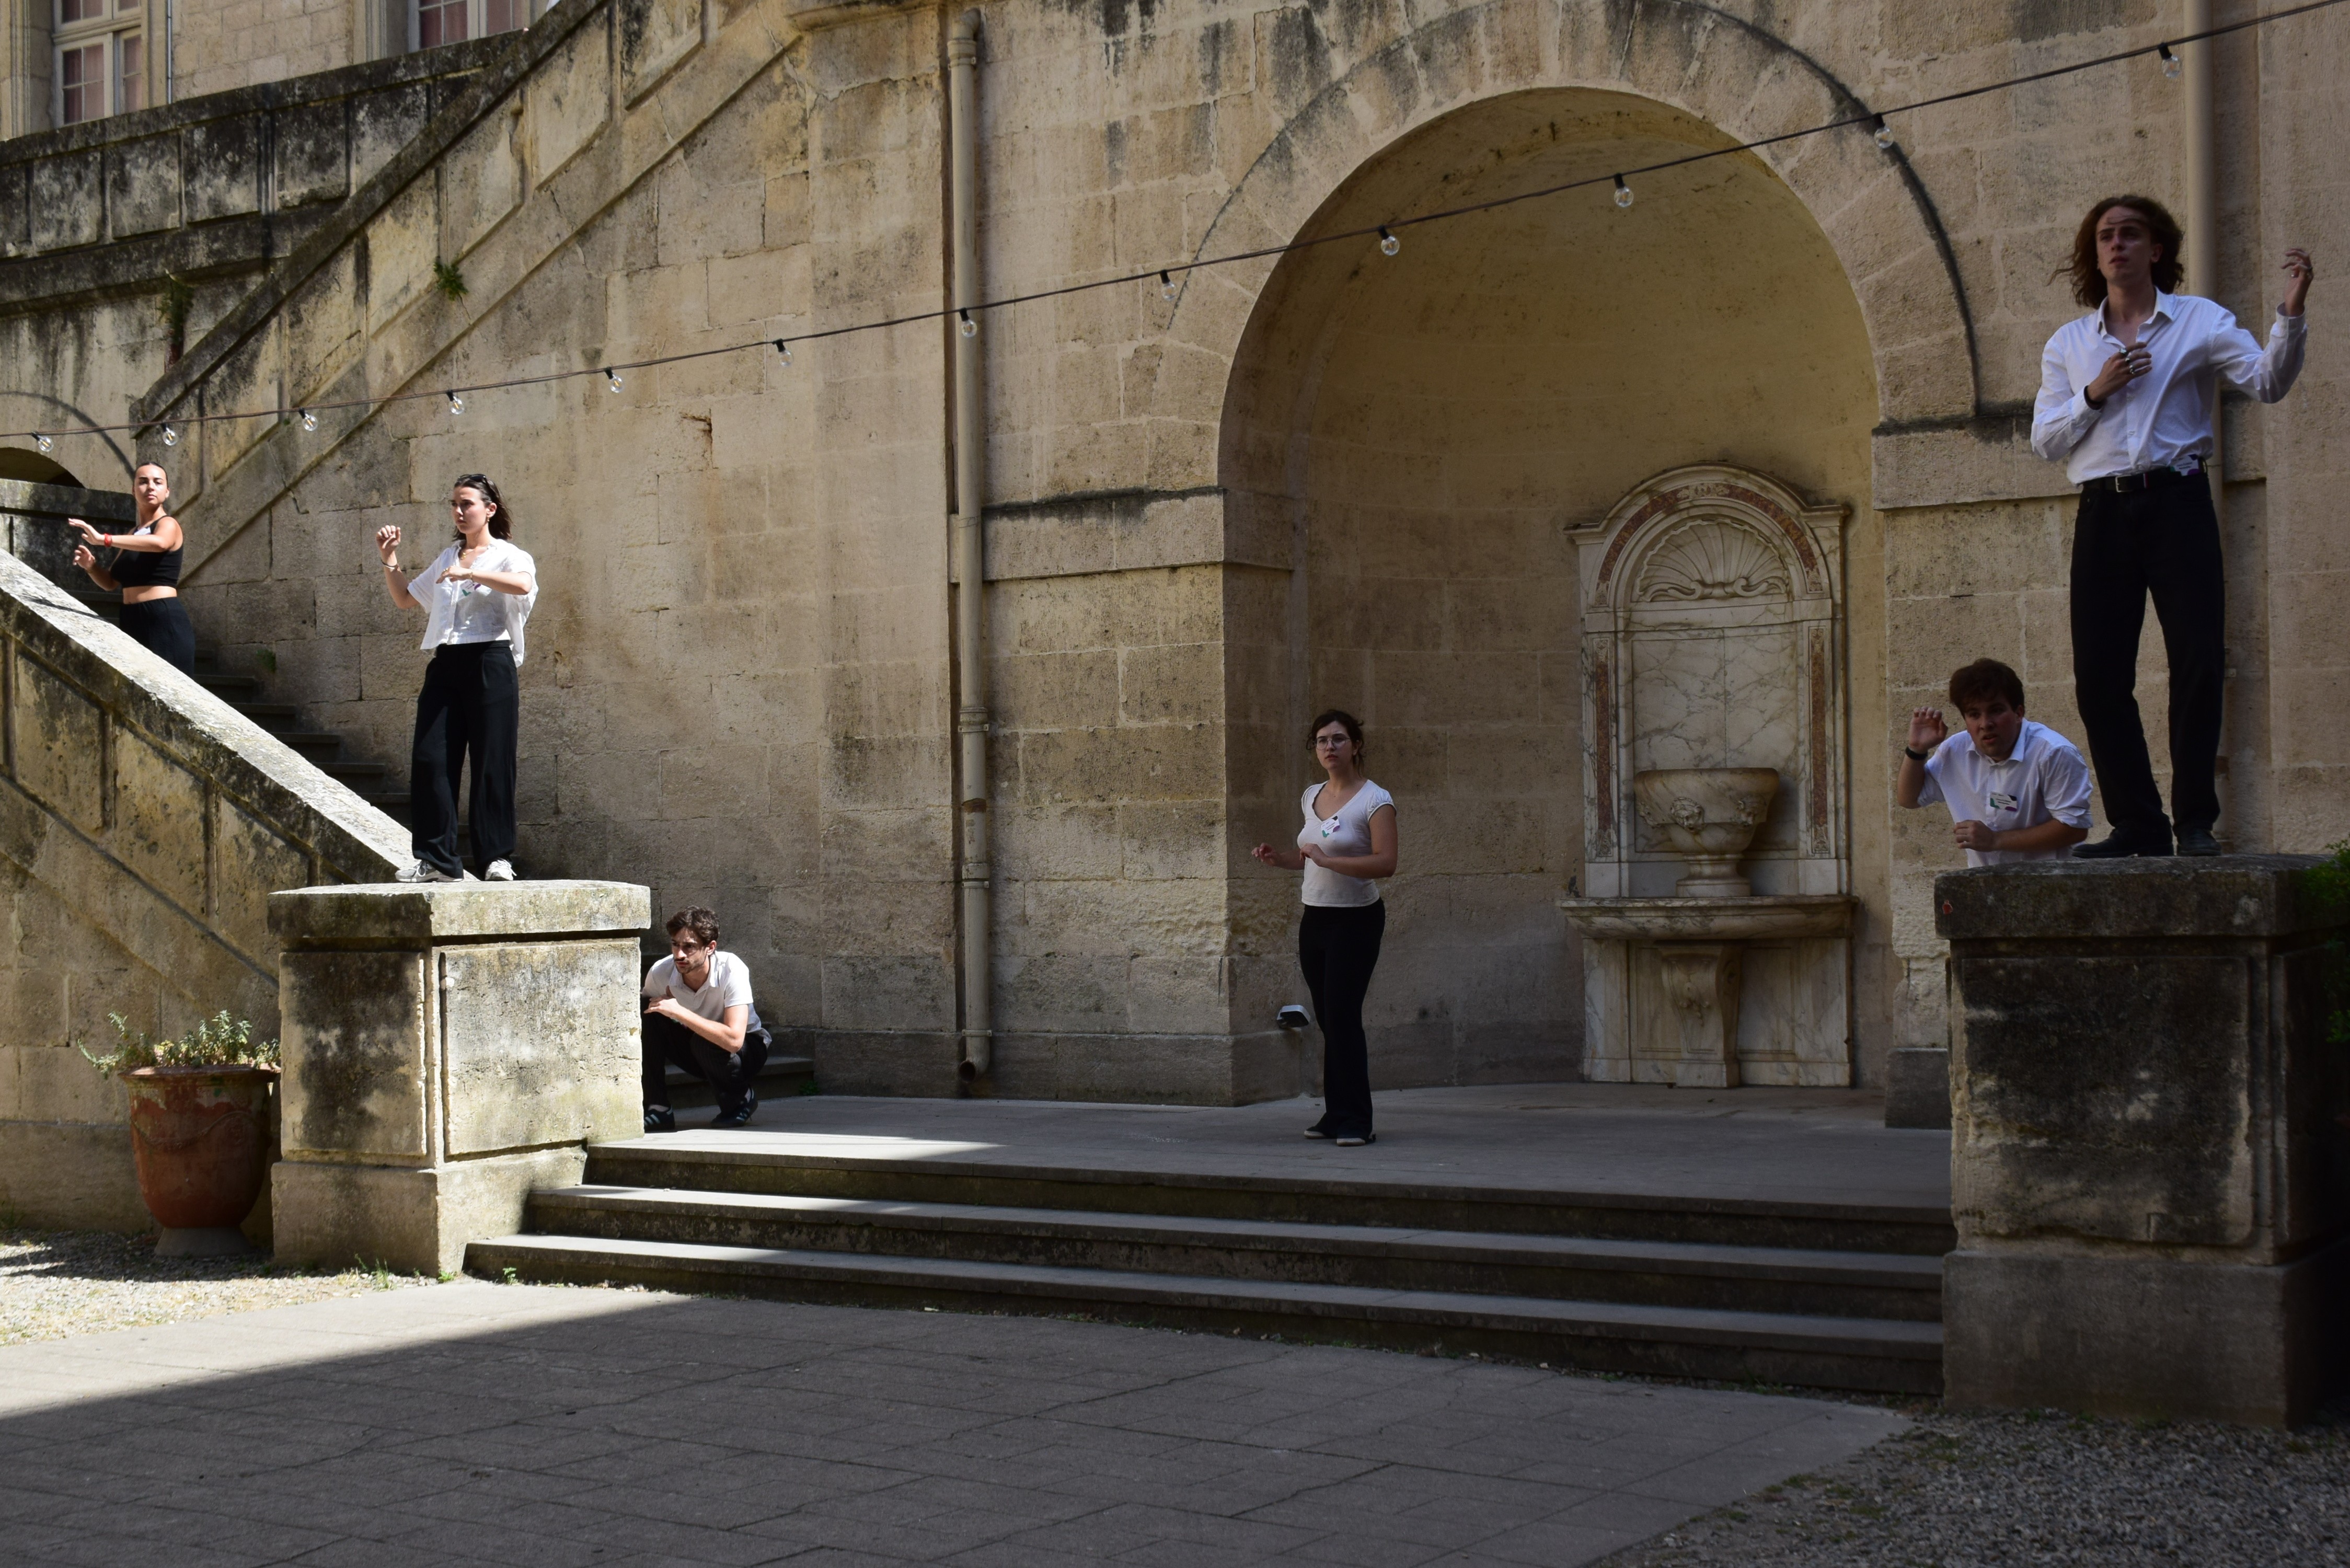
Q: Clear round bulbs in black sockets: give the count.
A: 12